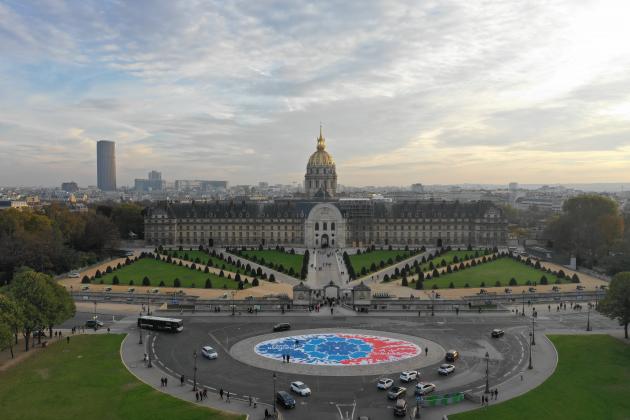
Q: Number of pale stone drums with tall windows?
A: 1